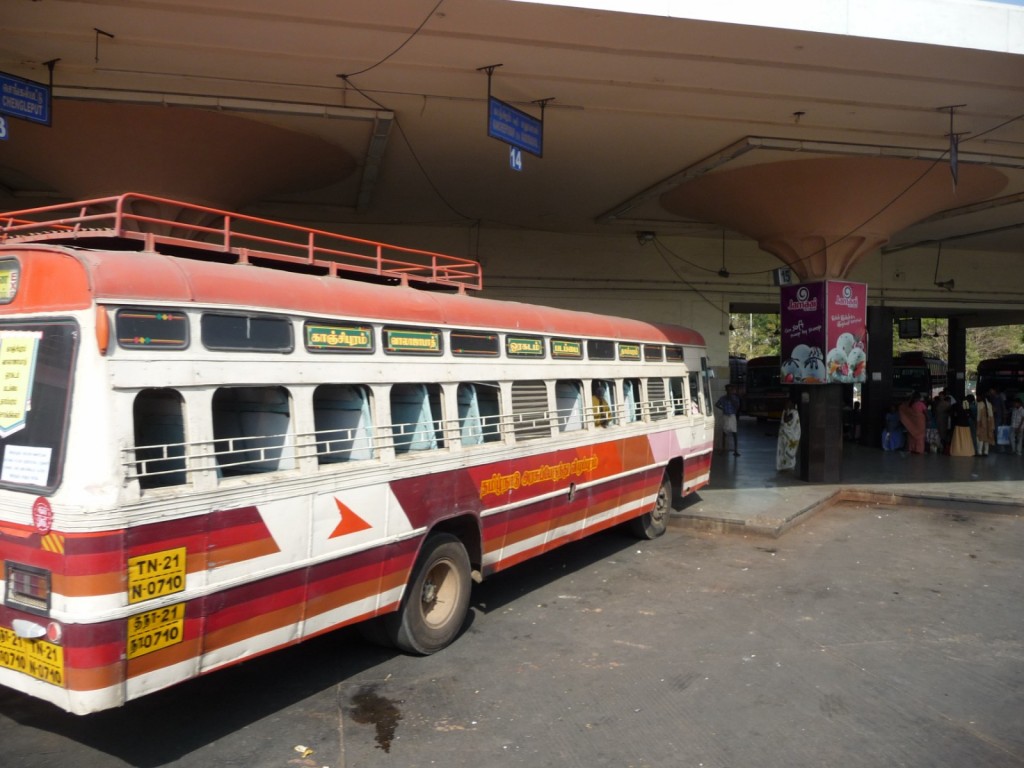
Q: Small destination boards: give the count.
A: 5